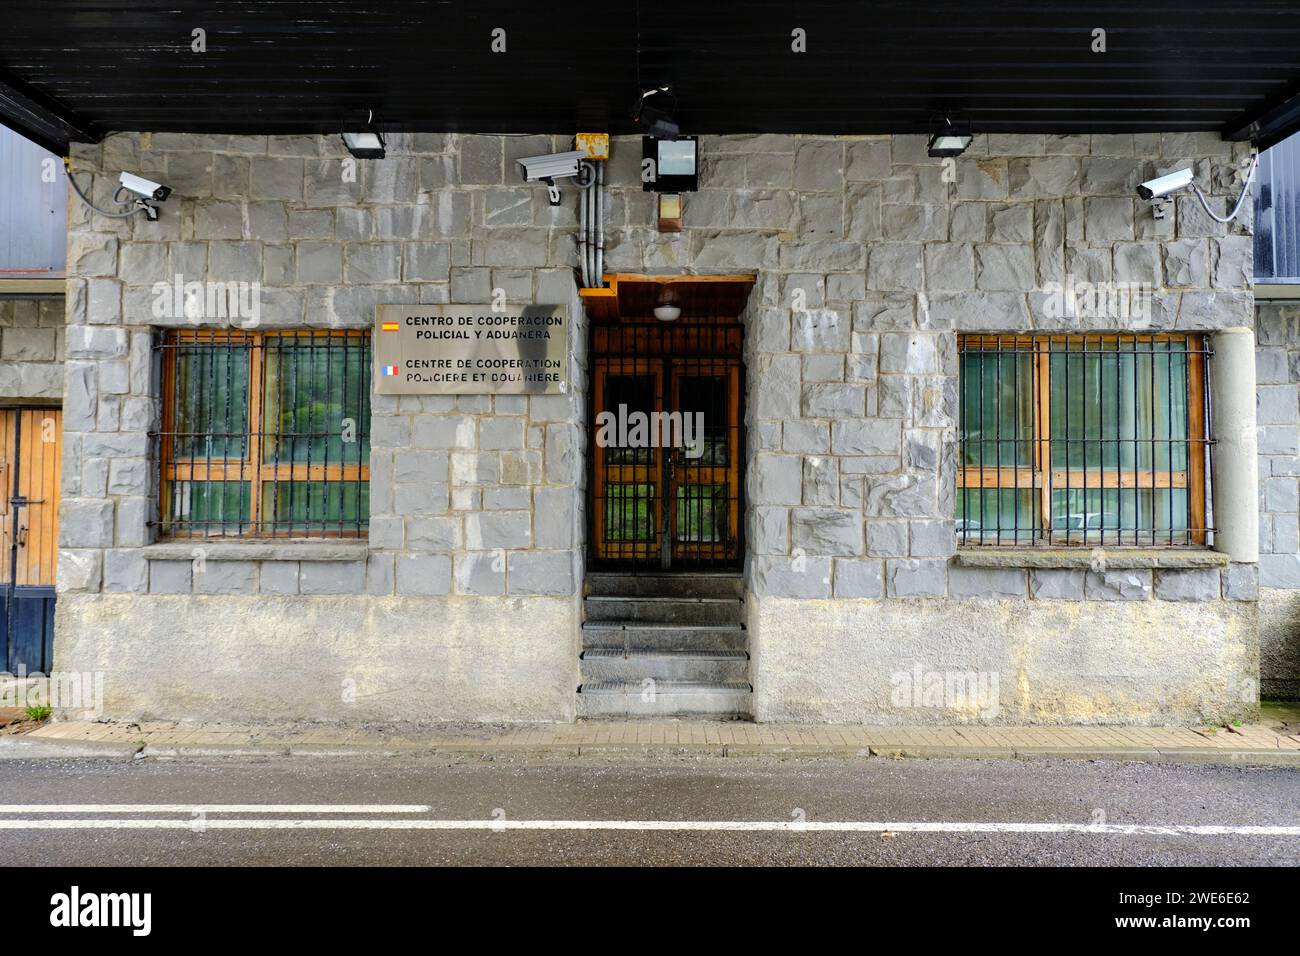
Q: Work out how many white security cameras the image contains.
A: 3